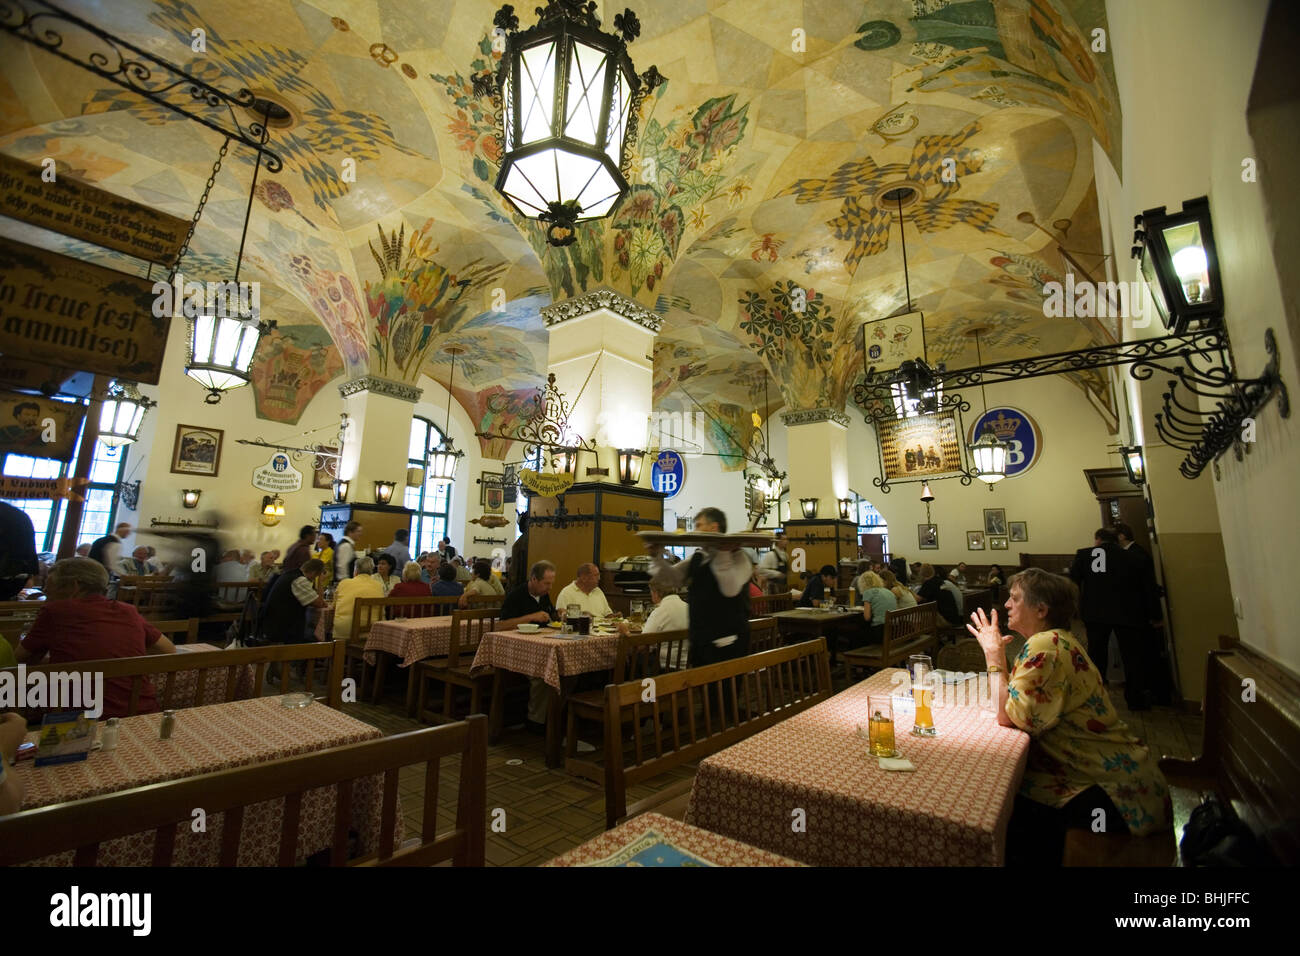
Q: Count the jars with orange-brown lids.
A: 0